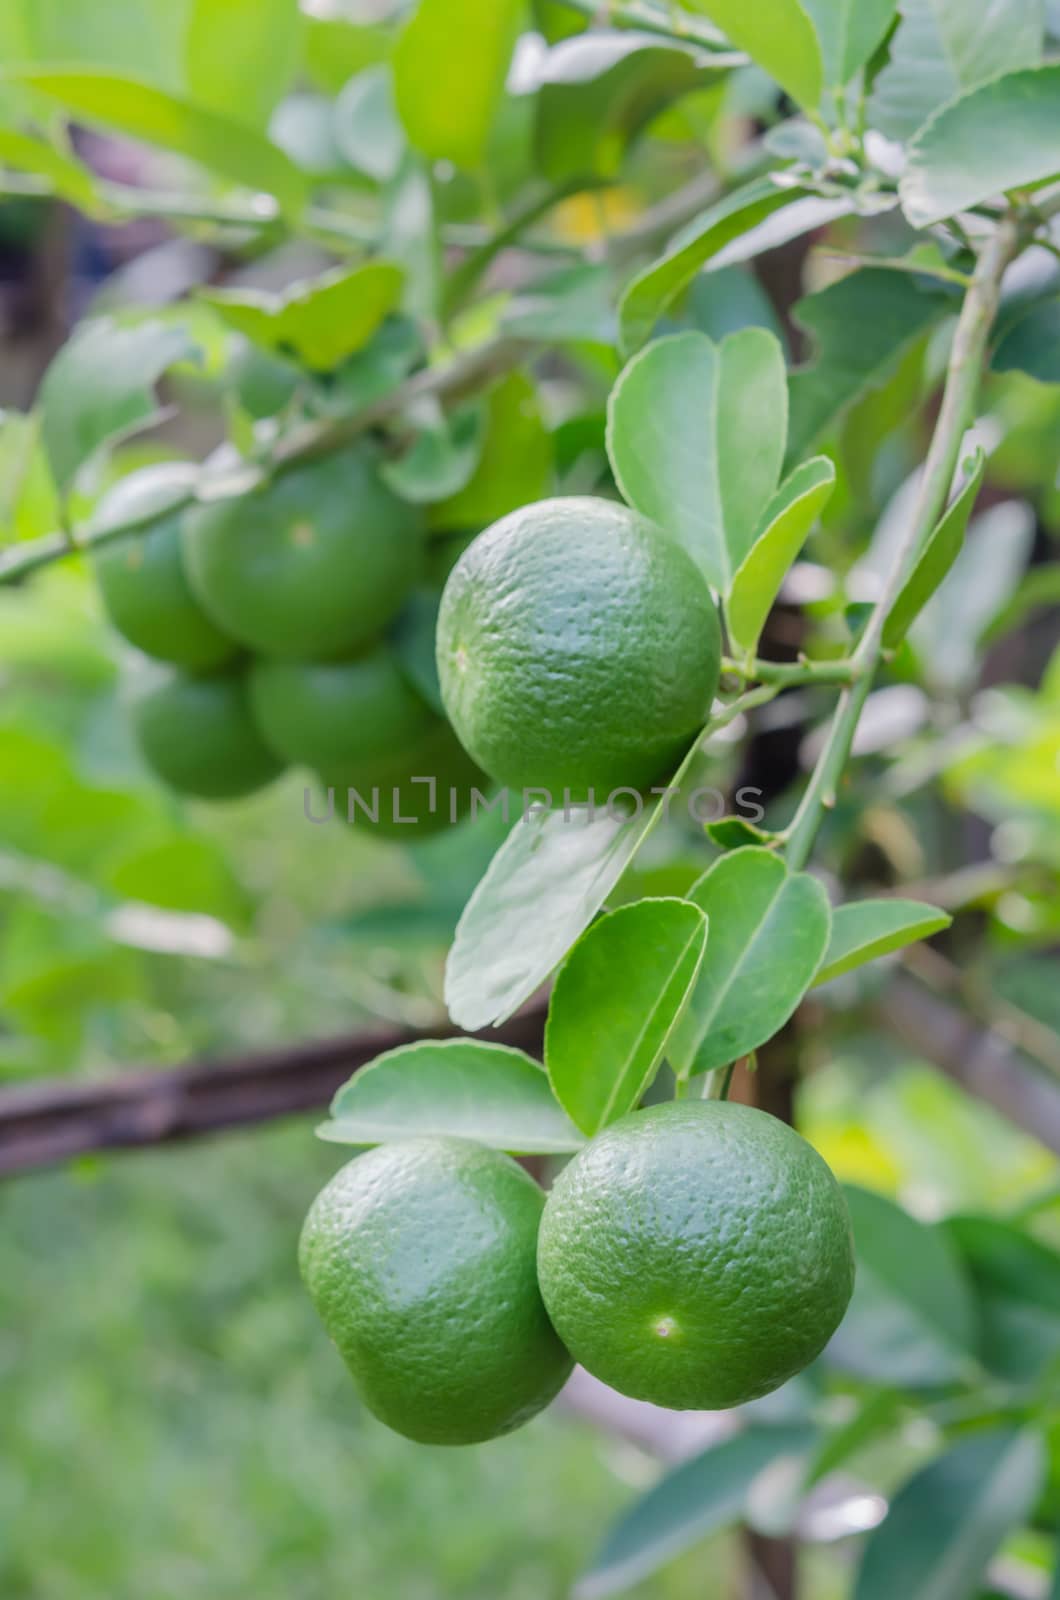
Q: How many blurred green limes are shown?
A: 5